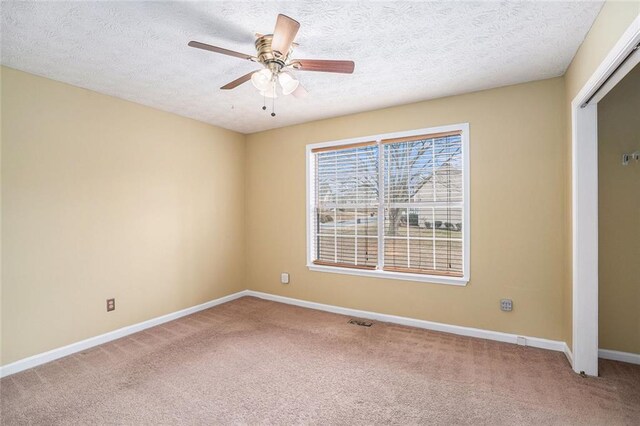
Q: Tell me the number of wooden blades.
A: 5